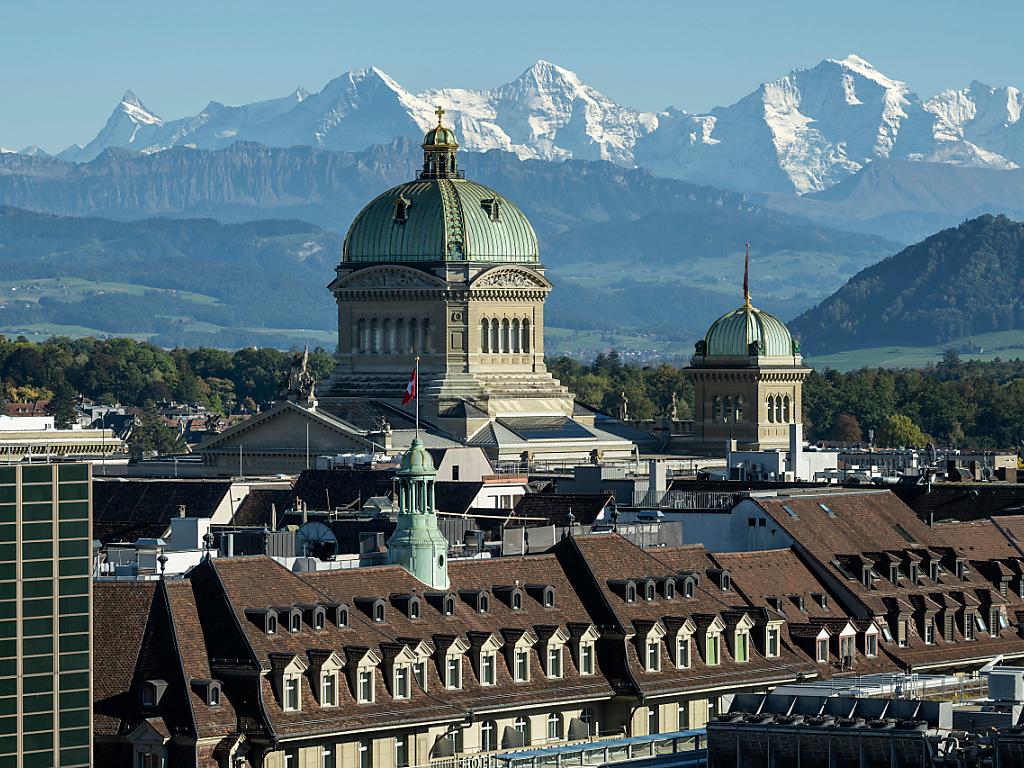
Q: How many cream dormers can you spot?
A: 15